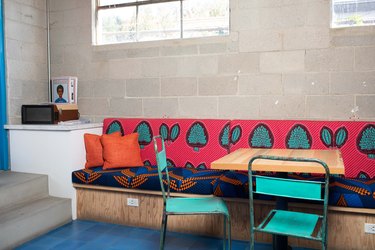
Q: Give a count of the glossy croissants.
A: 0